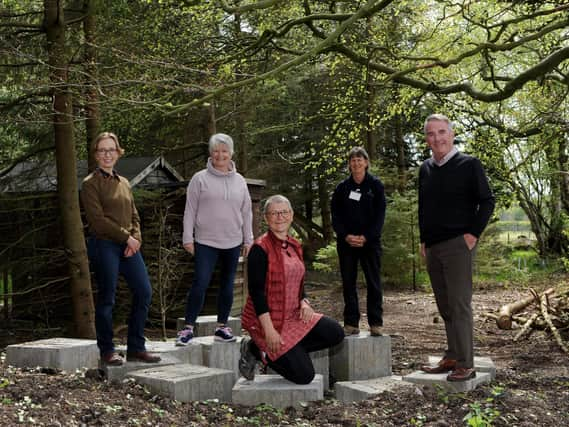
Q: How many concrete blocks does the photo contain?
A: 12